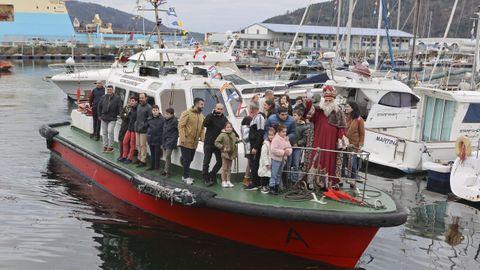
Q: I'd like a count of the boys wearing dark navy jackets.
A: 2